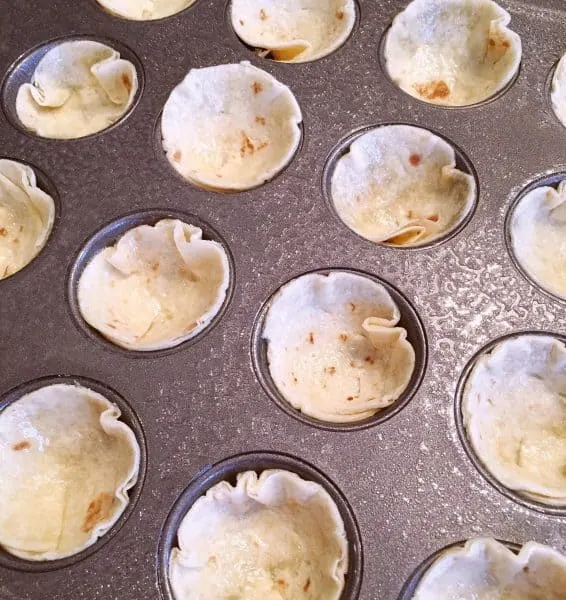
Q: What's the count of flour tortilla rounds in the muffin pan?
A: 15